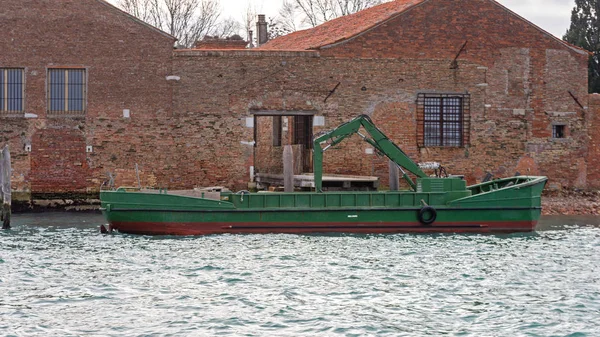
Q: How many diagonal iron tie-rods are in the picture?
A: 3